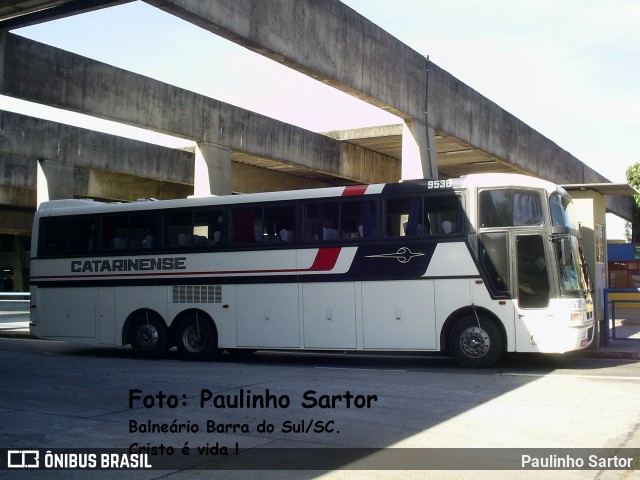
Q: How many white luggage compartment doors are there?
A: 3